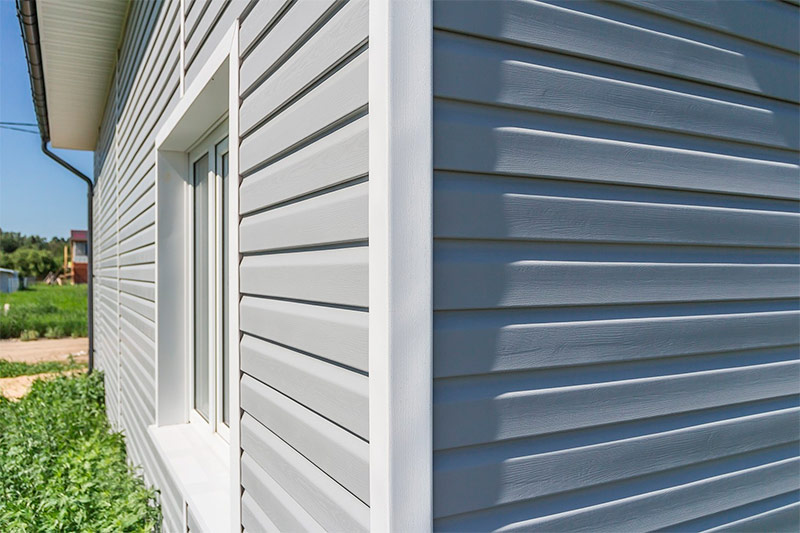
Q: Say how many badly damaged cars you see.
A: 0